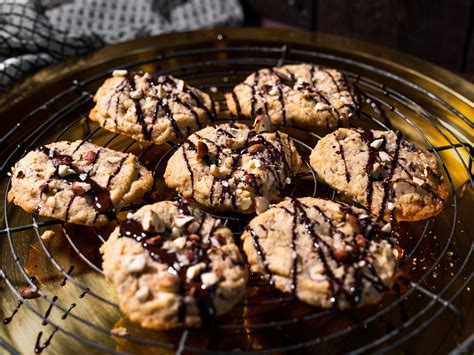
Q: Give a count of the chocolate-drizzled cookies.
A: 7